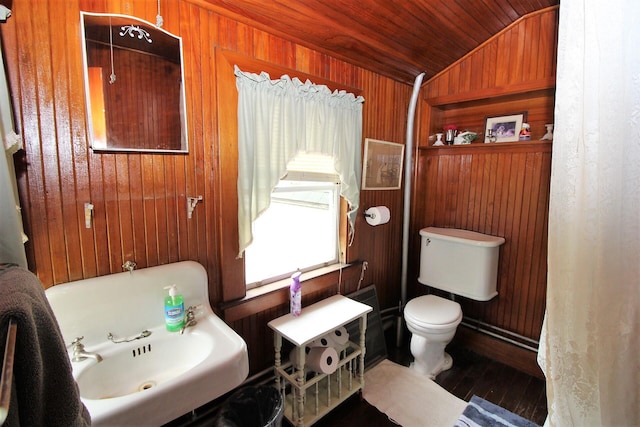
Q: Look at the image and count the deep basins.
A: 1